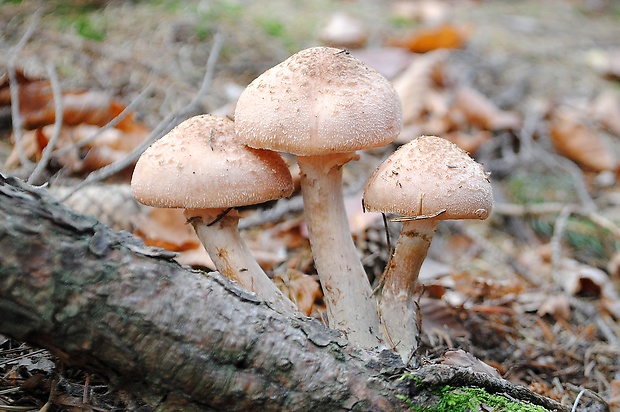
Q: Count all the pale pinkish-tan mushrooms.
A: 3